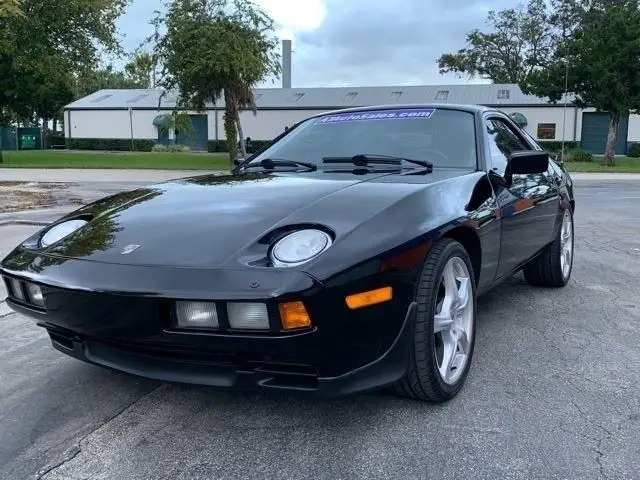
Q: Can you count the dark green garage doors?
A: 2